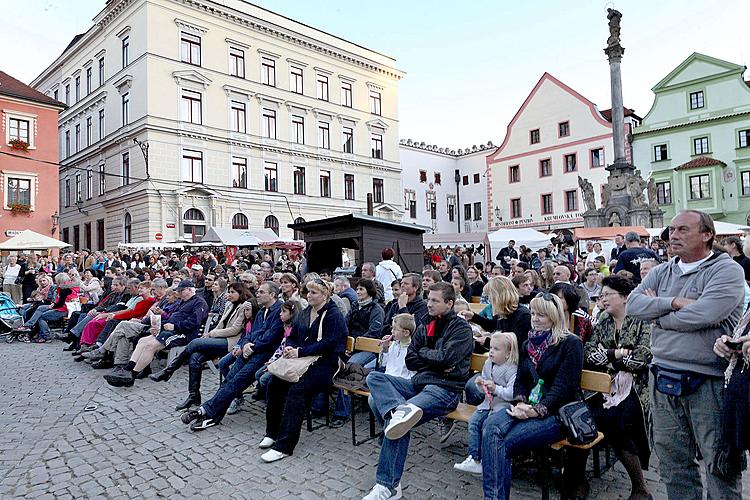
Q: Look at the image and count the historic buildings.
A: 5